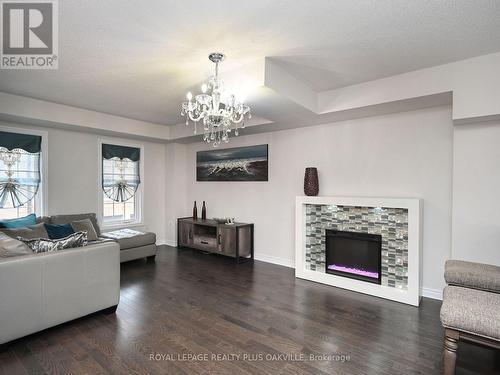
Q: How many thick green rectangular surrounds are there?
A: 0